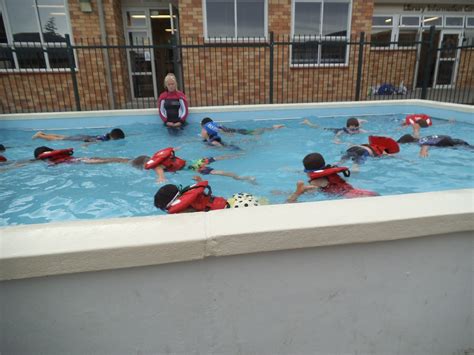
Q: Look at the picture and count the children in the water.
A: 11